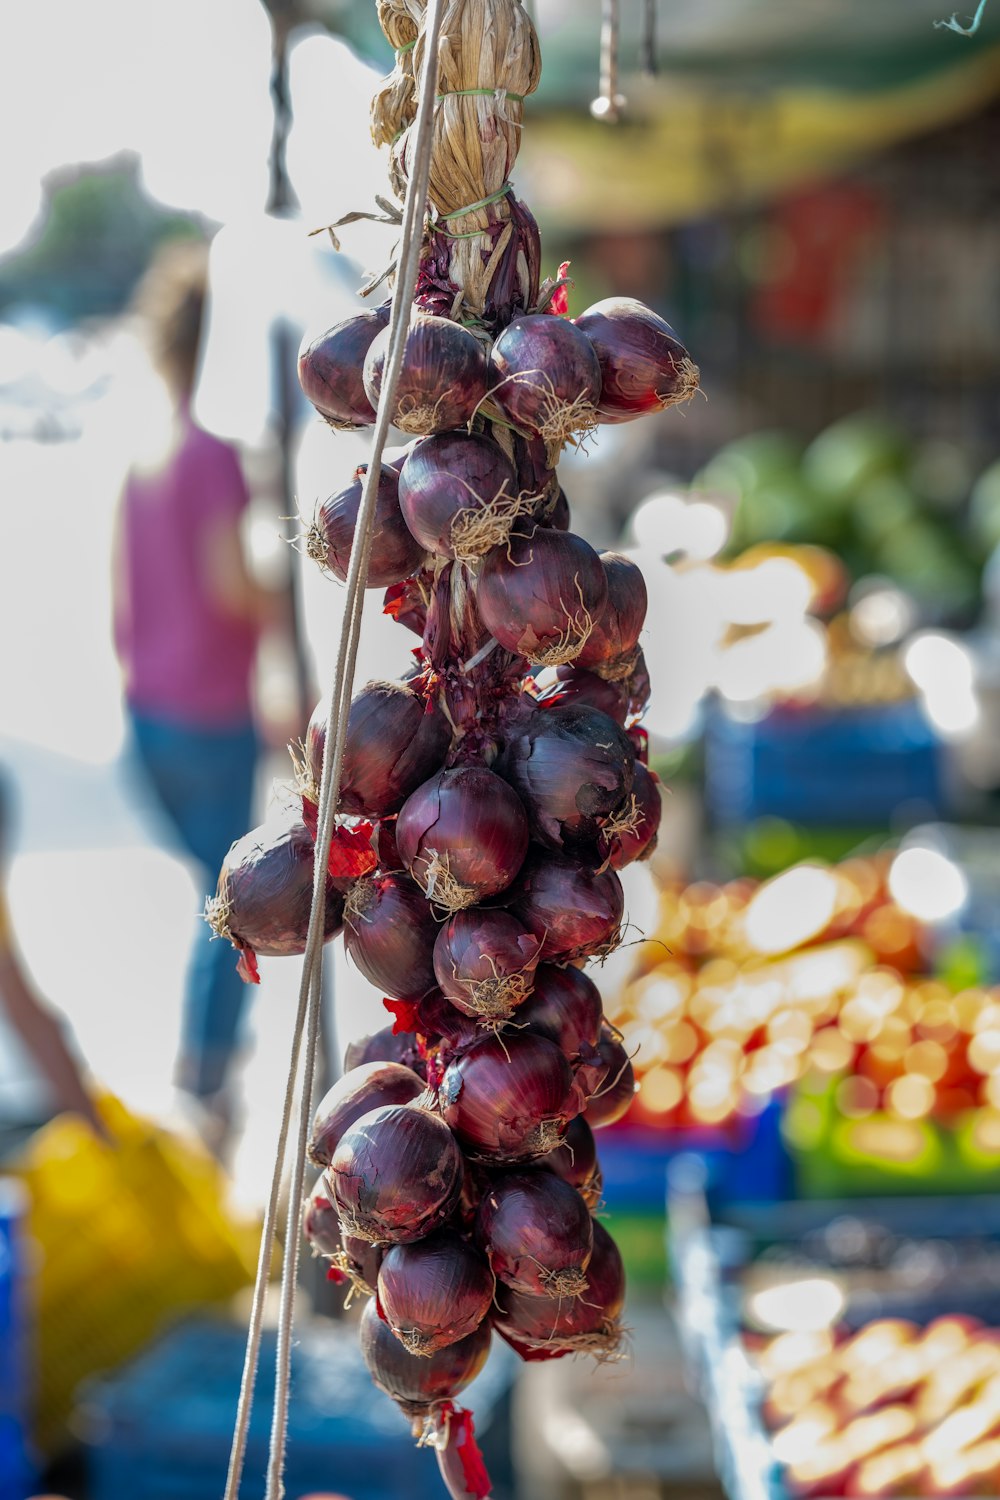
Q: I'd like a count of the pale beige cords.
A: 2